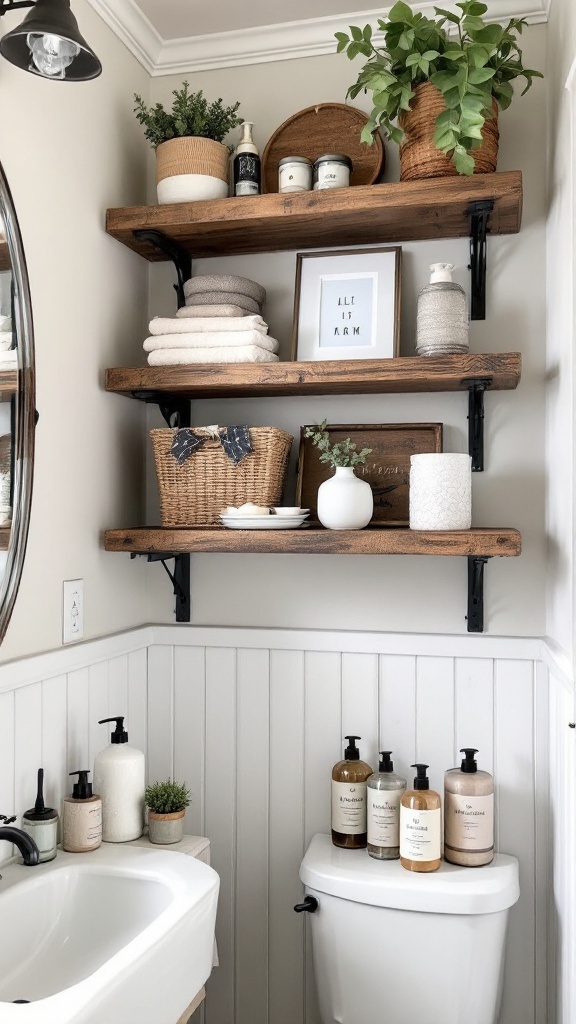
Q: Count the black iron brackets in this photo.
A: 6